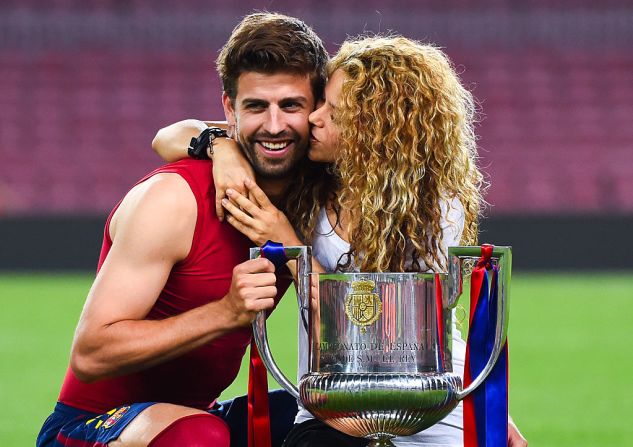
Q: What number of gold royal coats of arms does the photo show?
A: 1